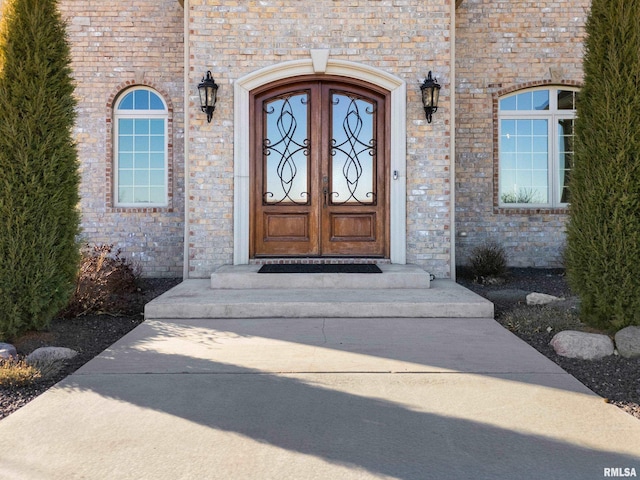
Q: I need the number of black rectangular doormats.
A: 1